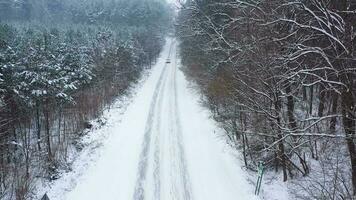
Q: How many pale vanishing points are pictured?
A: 1